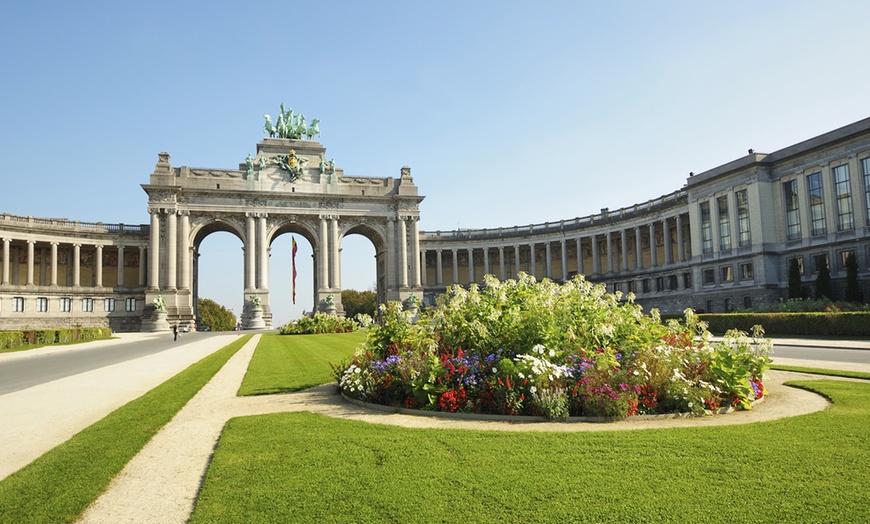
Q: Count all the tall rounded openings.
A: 3